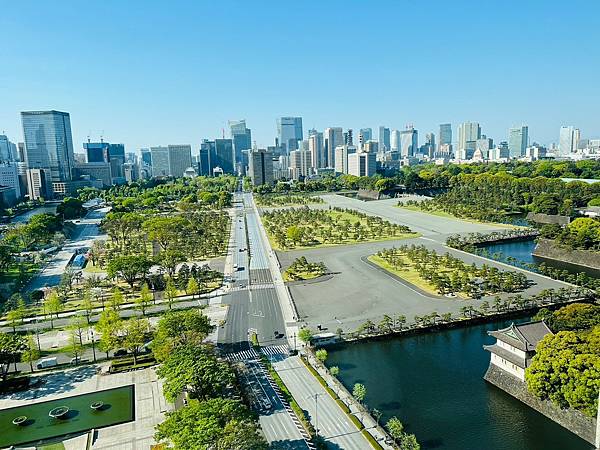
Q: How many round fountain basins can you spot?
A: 3